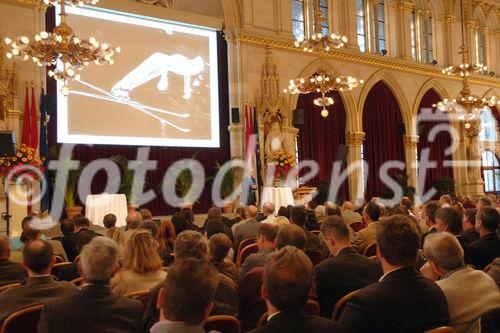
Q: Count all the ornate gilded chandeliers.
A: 3